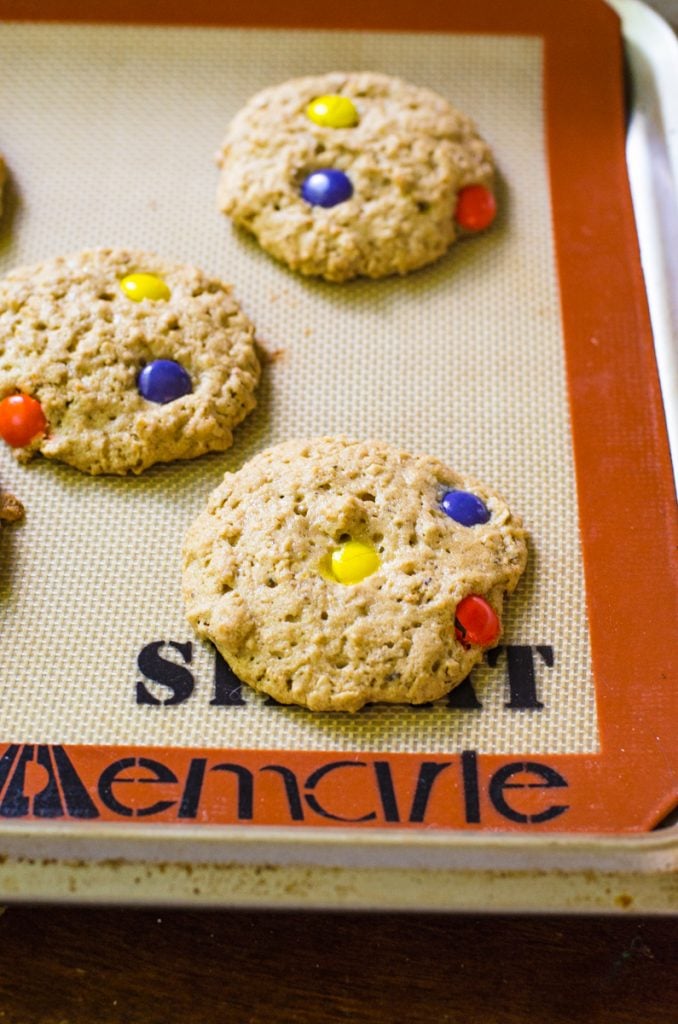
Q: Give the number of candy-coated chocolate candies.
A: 9